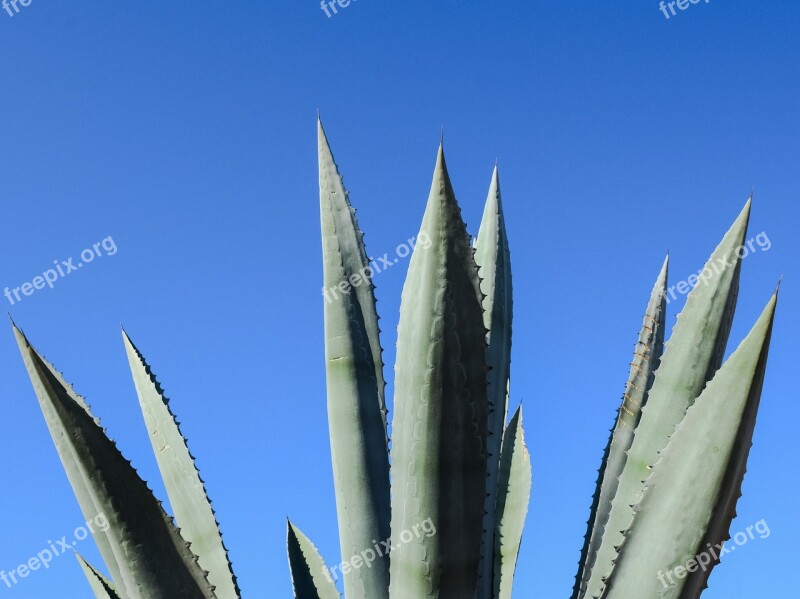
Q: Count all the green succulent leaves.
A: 11